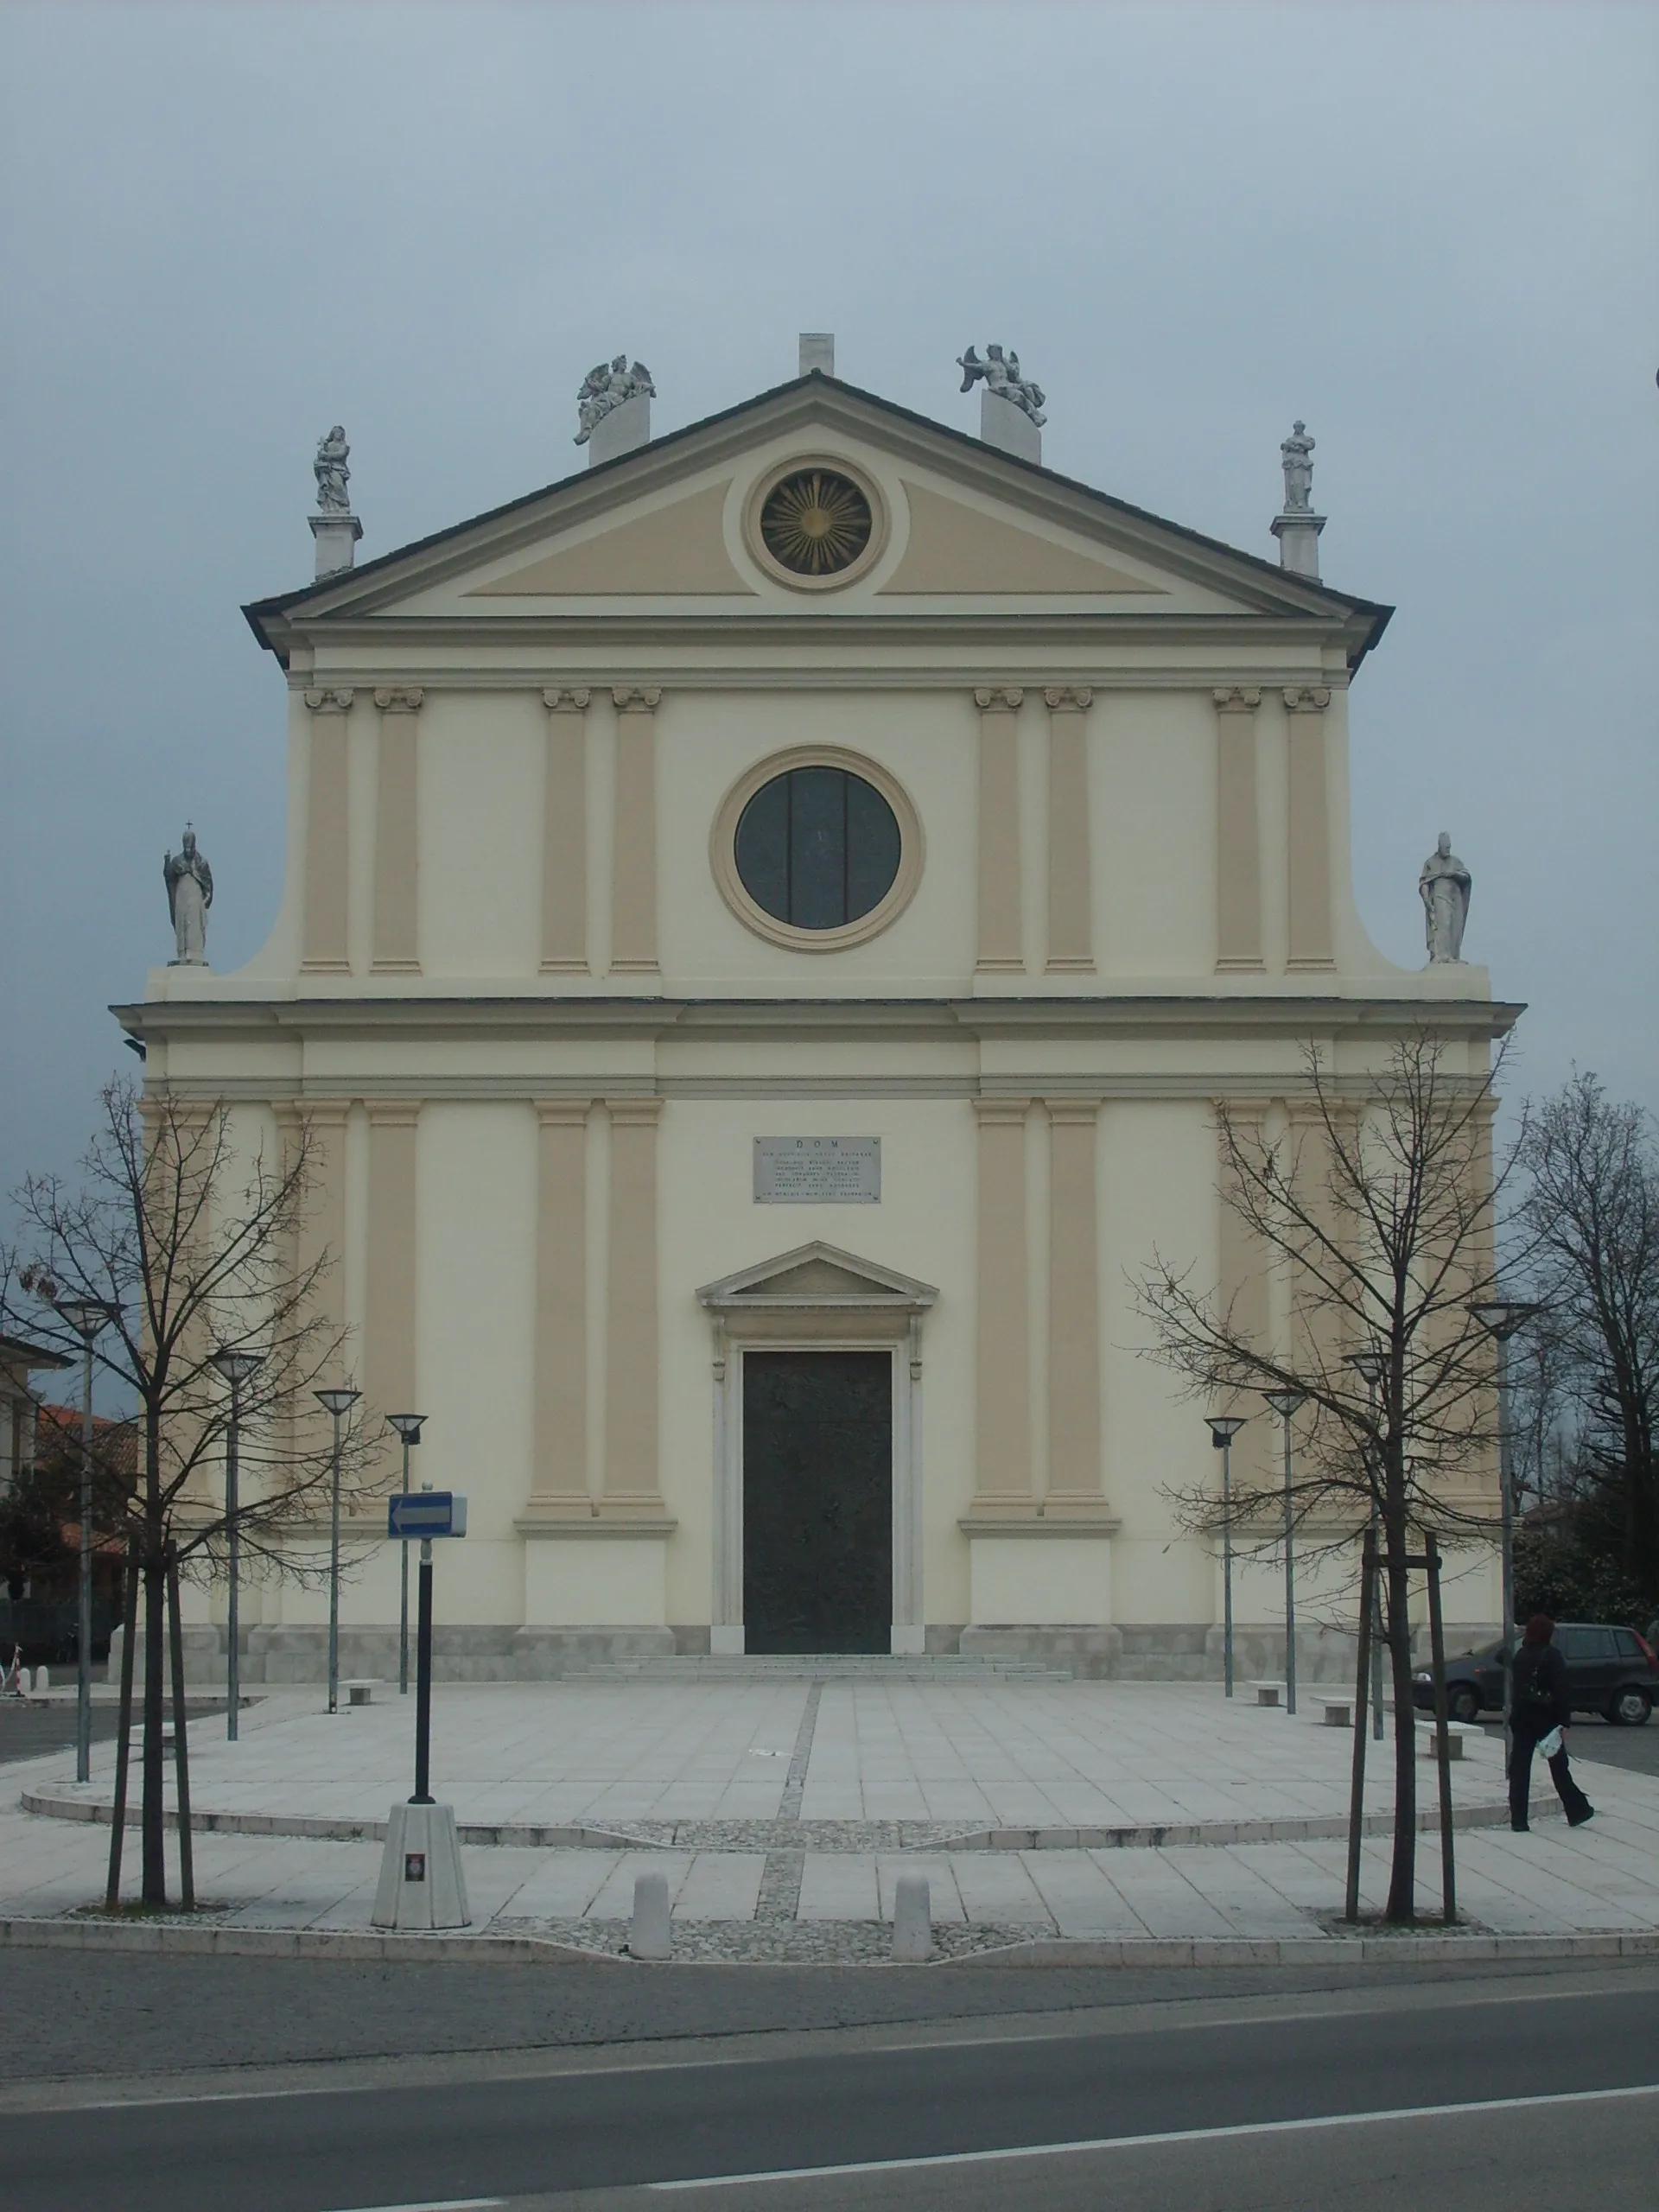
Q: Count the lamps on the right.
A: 4